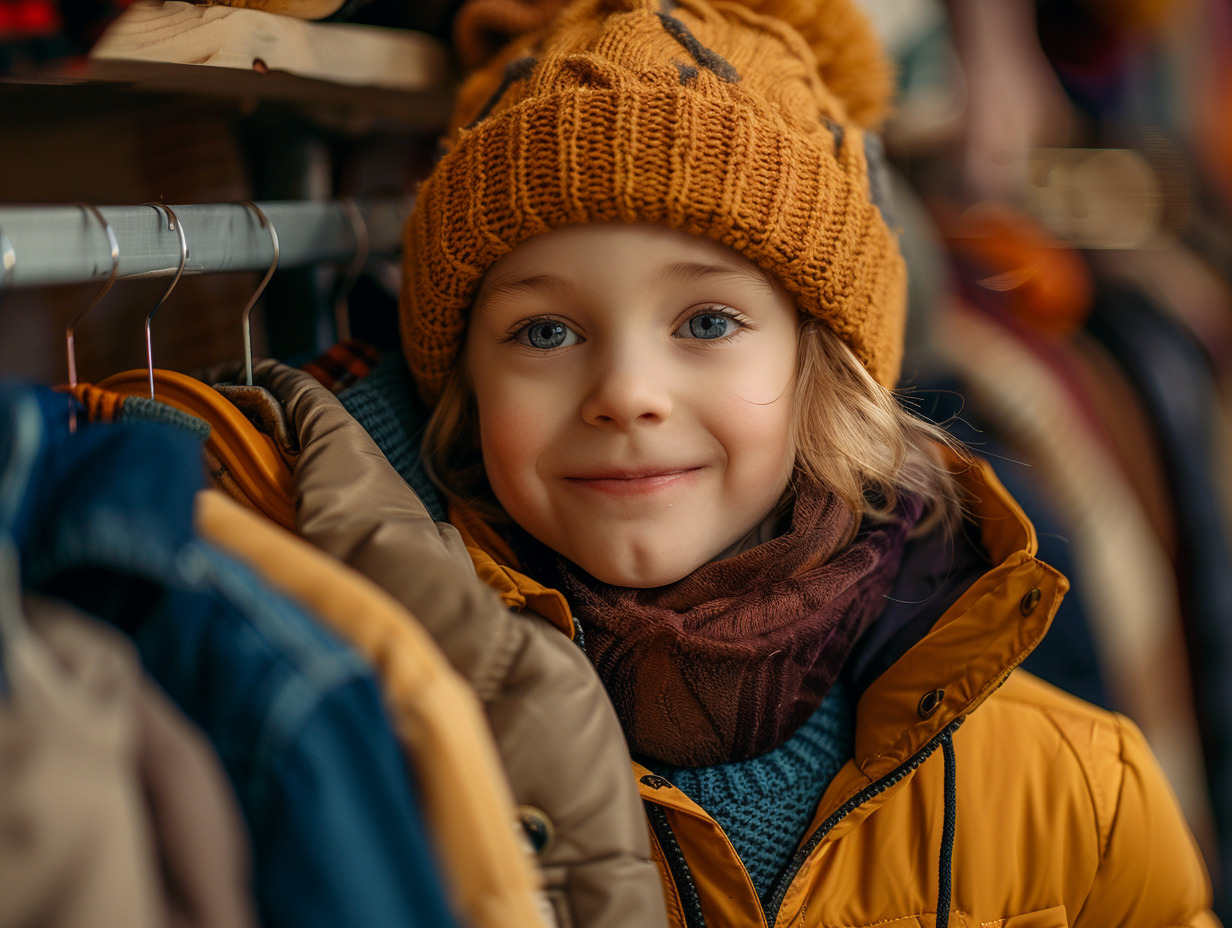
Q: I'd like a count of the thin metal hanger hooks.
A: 5